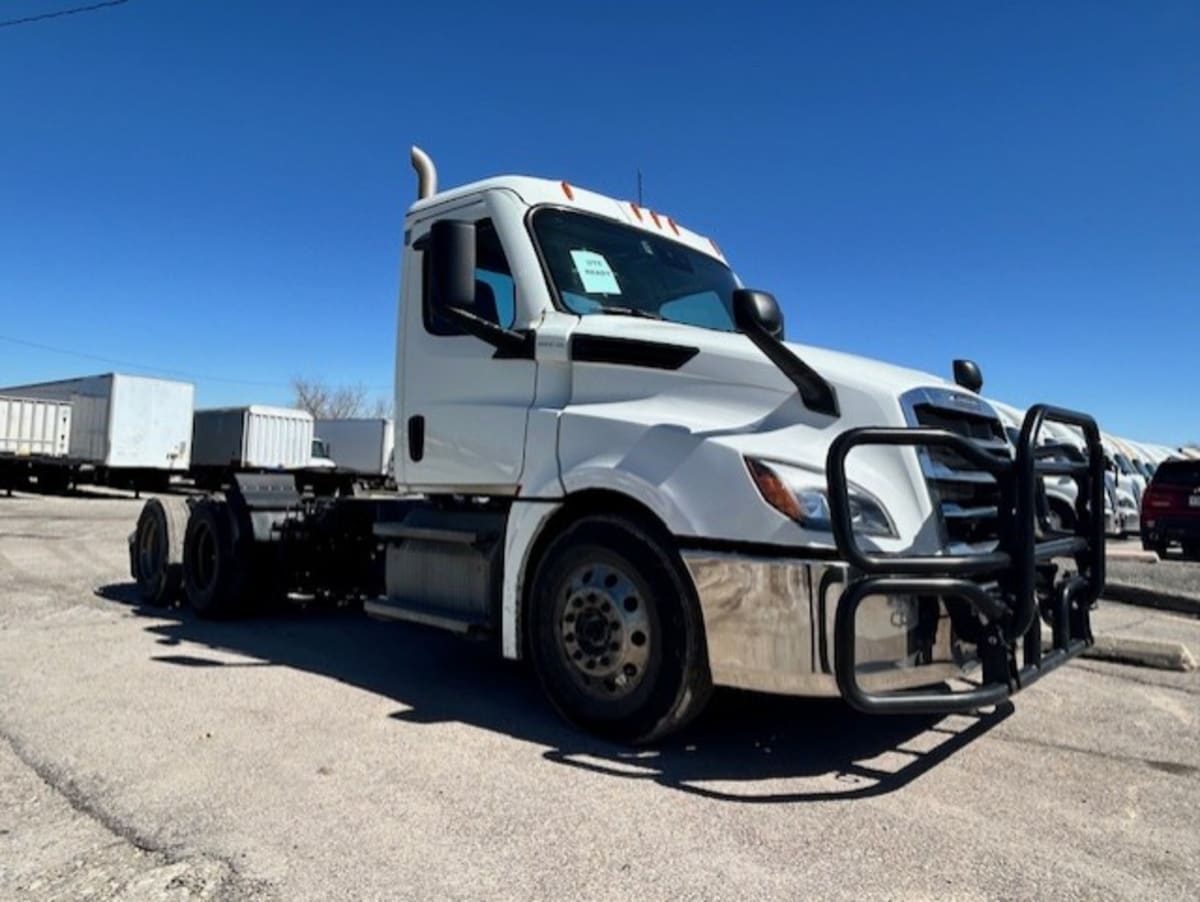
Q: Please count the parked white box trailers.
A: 4